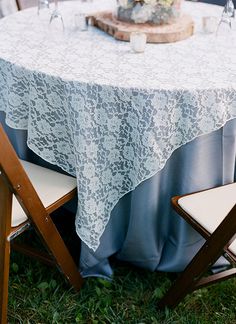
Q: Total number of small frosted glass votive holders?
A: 3